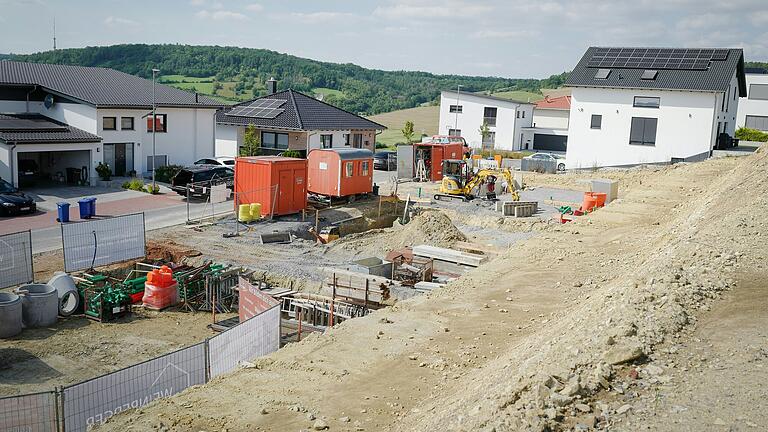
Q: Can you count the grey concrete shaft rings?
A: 3